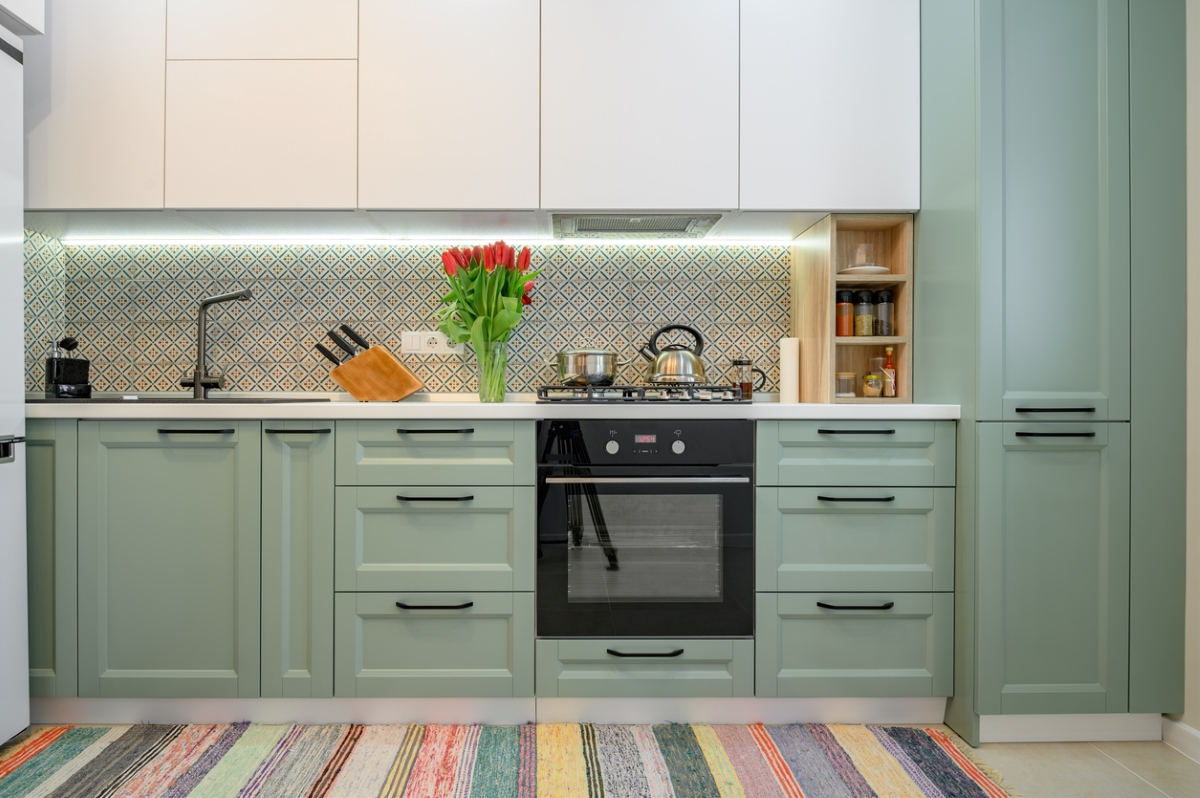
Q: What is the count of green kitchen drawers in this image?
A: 7